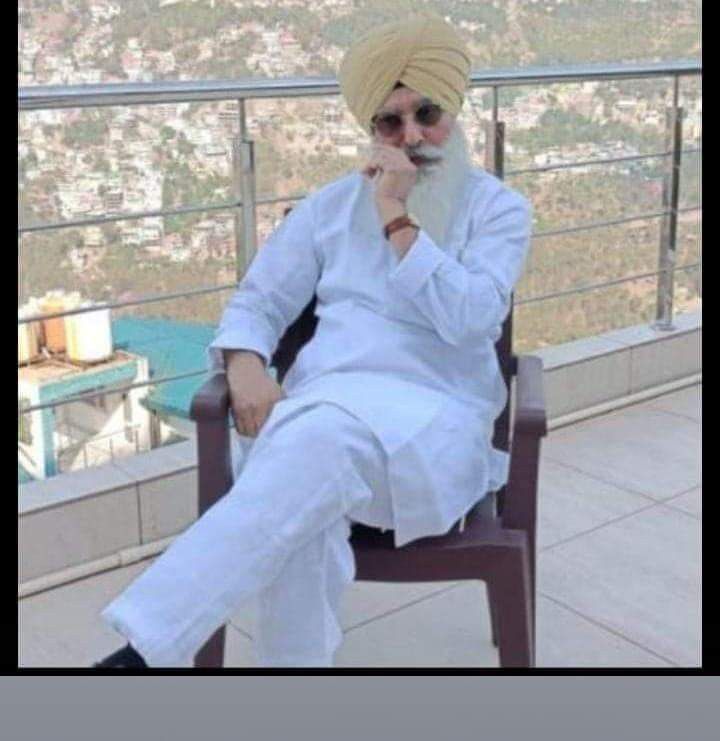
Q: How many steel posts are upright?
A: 3